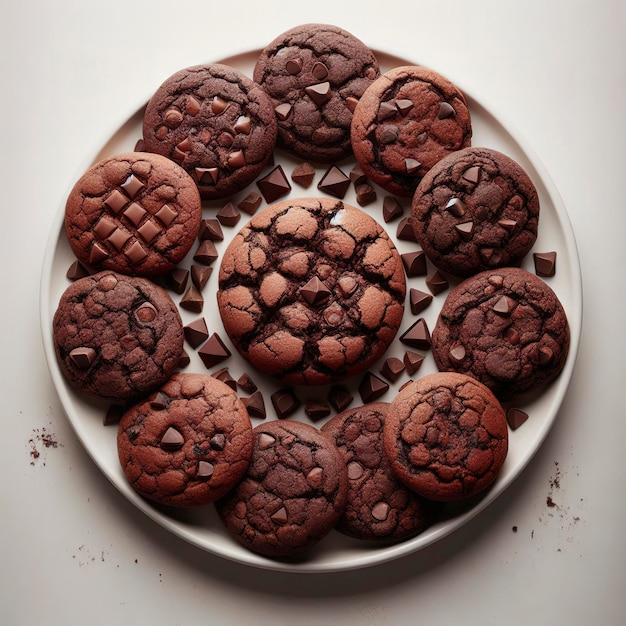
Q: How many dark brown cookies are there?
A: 7